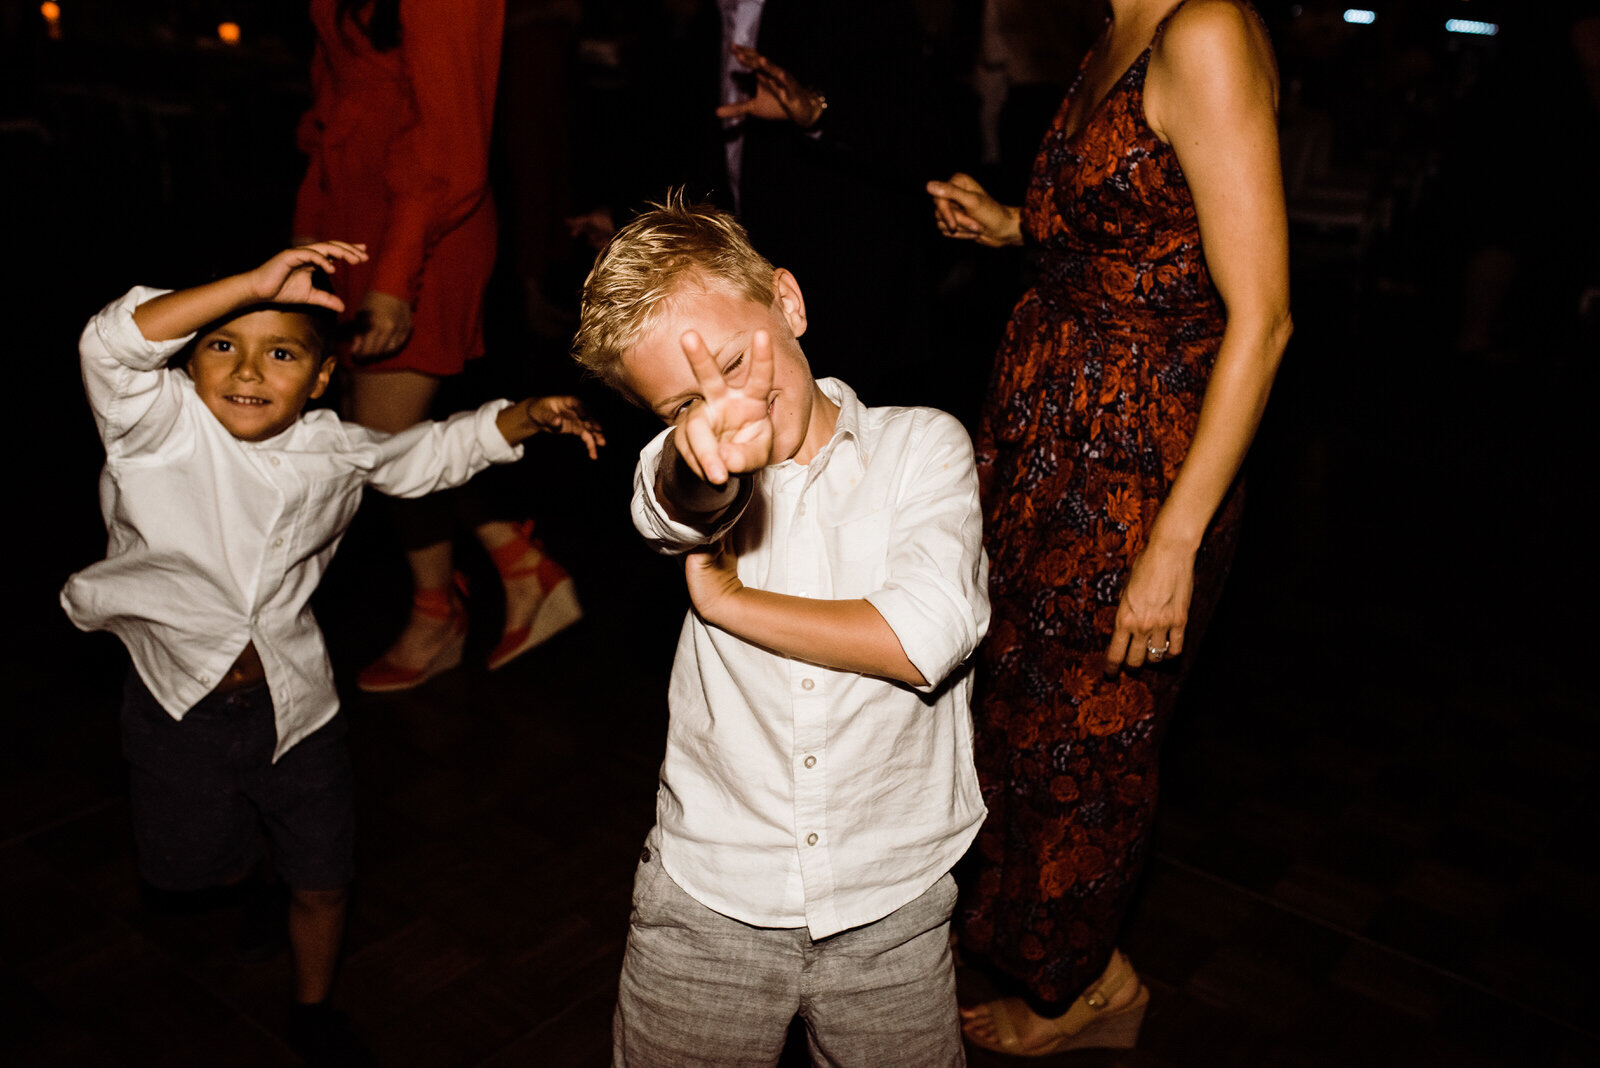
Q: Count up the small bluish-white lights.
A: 2